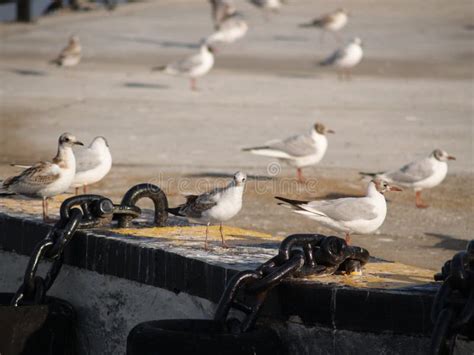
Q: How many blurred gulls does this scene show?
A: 7